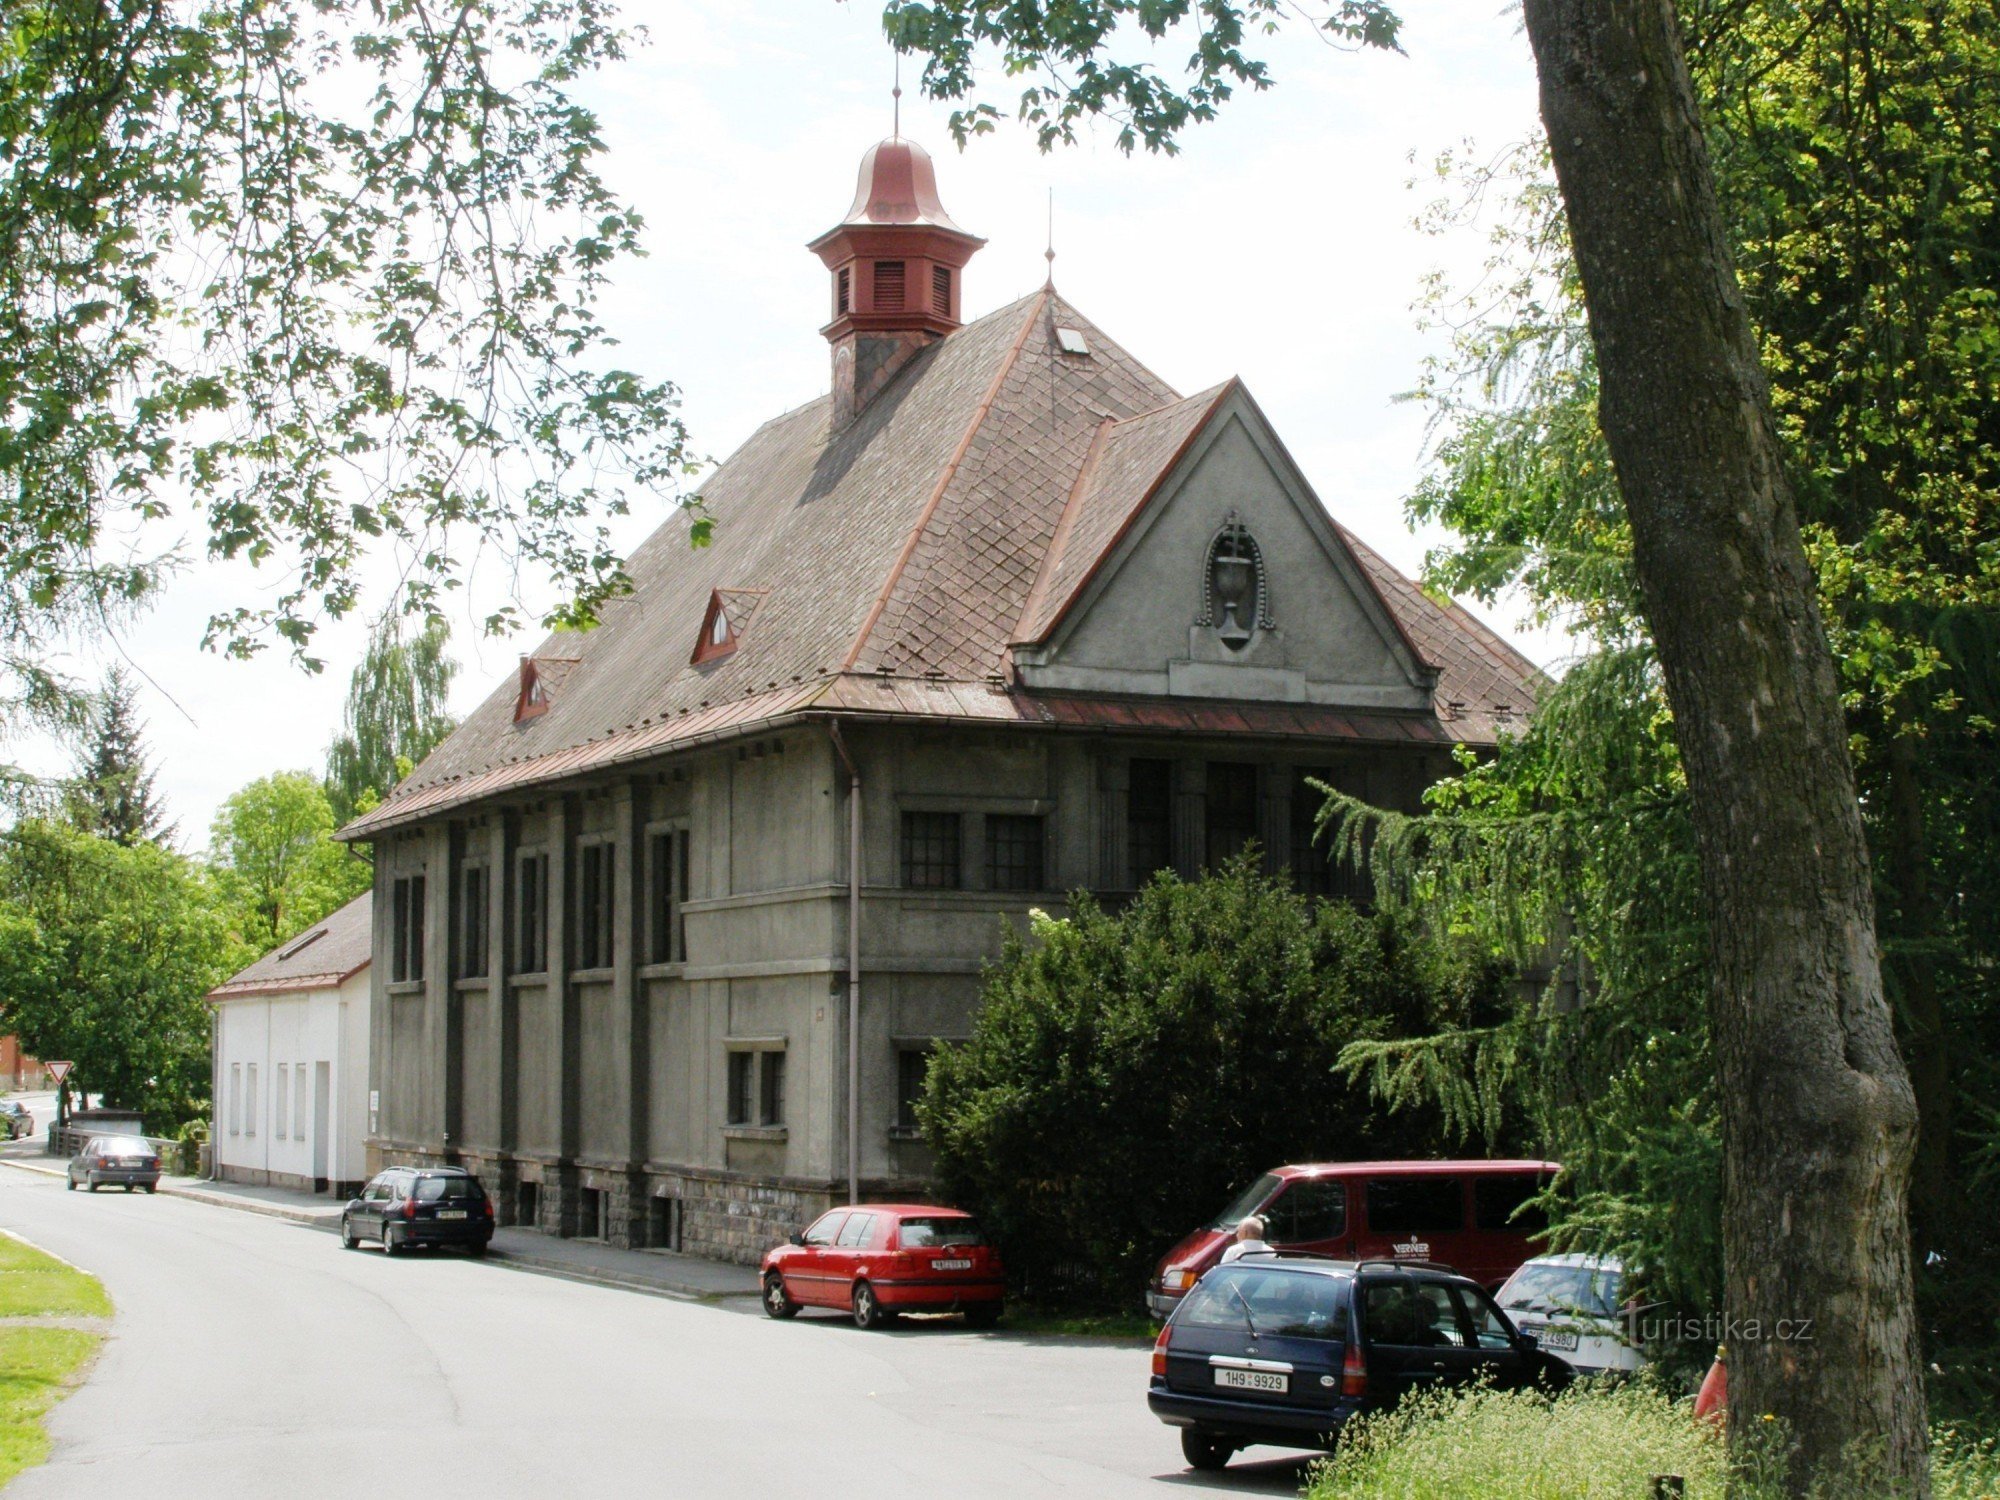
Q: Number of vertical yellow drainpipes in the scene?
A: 0